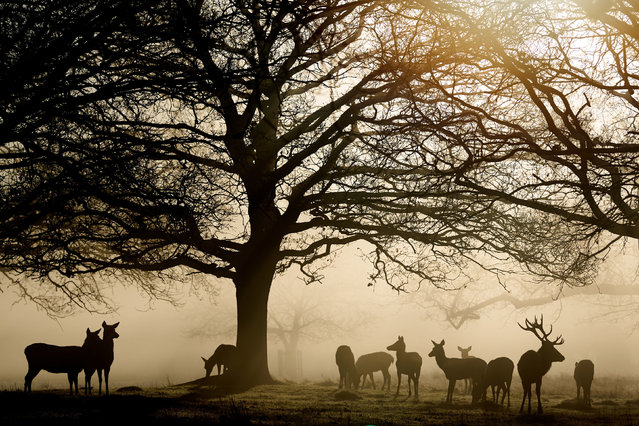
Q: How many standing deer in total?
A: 11